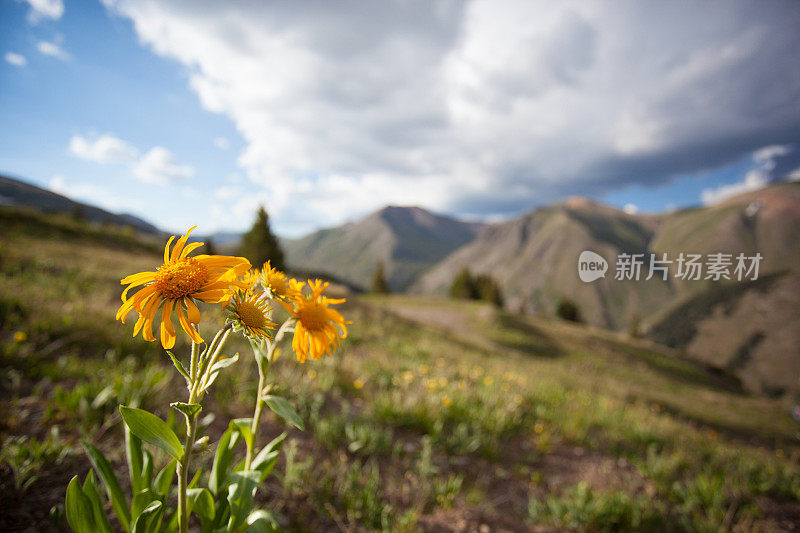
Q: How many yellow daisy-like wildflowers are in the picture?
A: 4